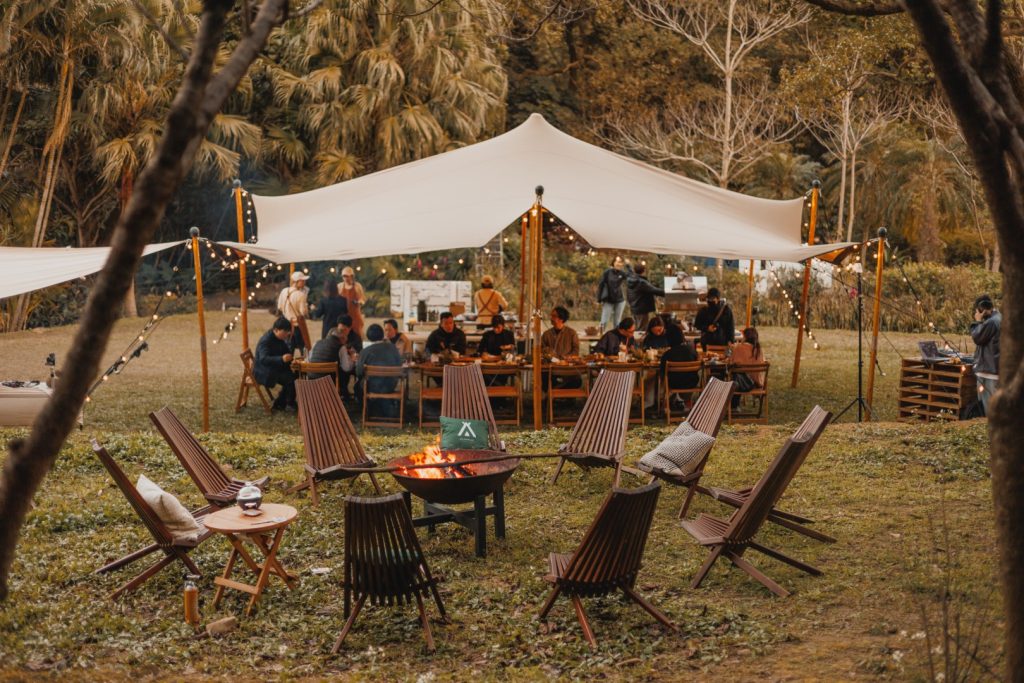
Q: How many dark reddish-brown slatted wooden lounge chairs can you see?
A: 10